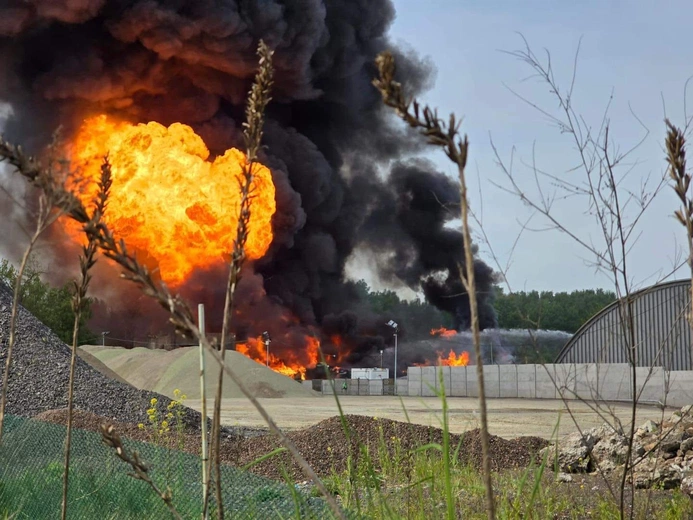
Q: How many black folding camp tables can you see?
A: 0